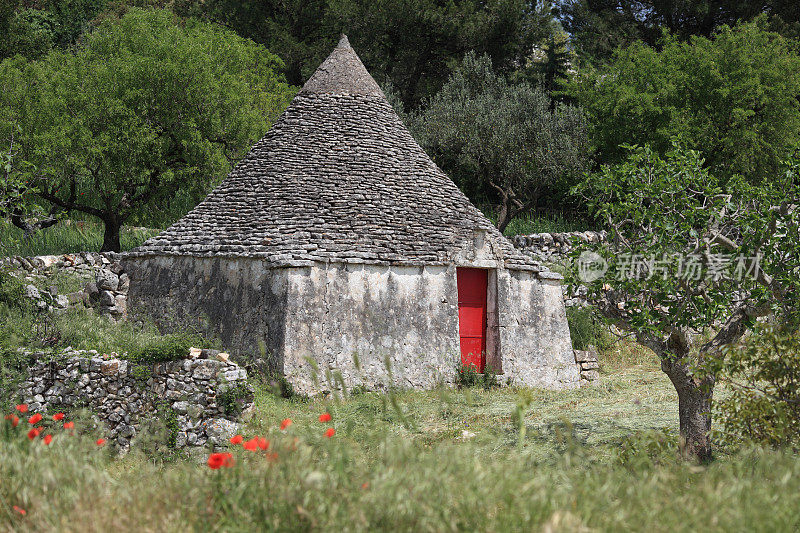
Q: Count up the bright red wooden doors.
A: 1